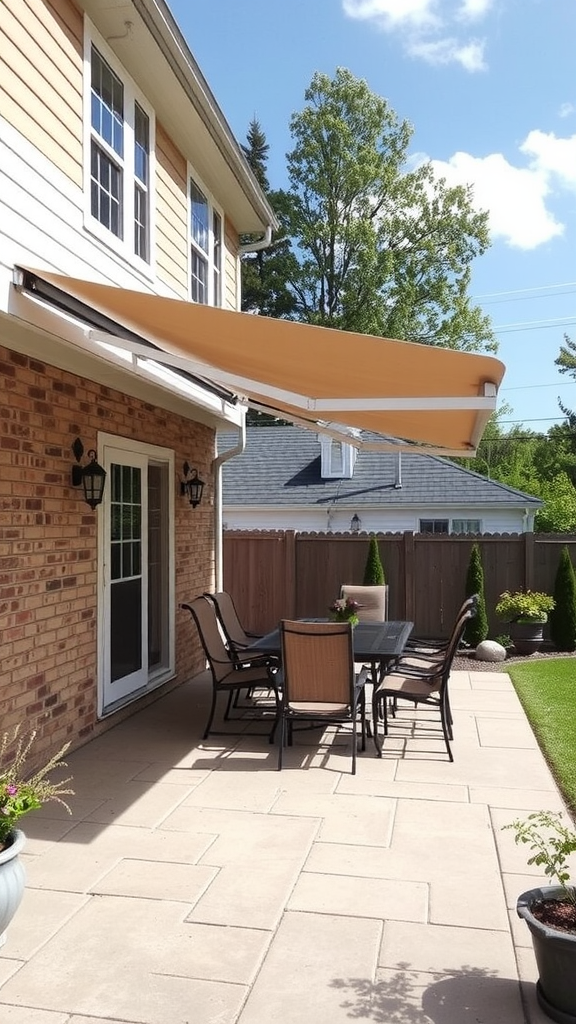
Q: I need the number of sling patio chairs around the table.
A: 6